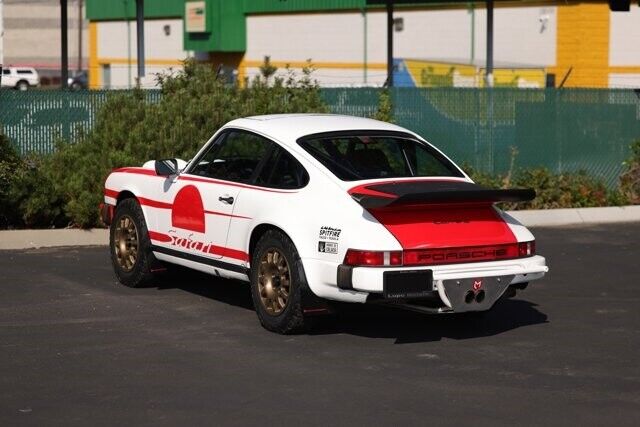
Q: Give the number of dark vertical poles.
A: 4